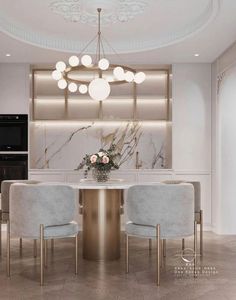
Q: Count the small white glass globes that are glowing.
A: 11